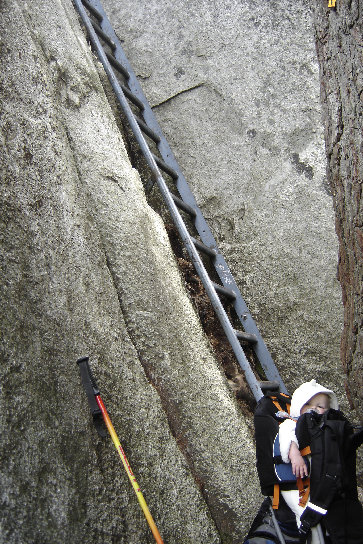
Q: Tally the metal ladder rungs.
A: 11